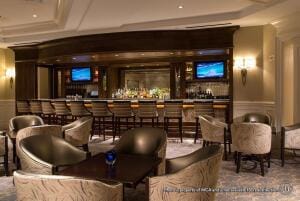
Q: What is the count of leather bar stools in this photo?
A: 10